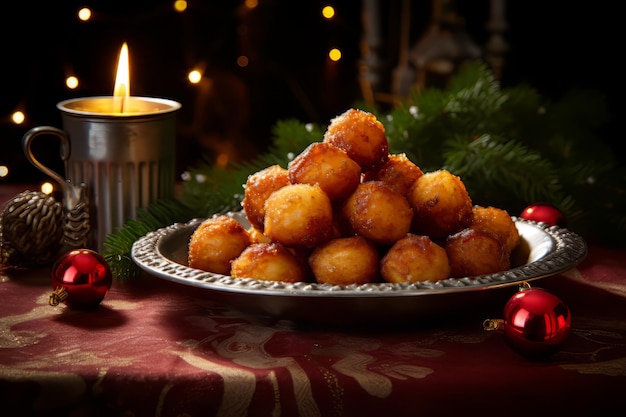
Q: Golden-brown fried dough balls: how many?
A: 13